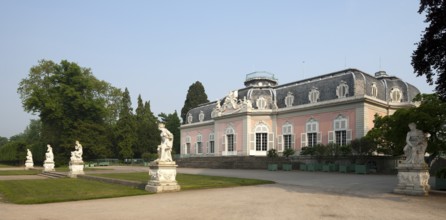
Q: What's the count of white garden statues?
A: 5